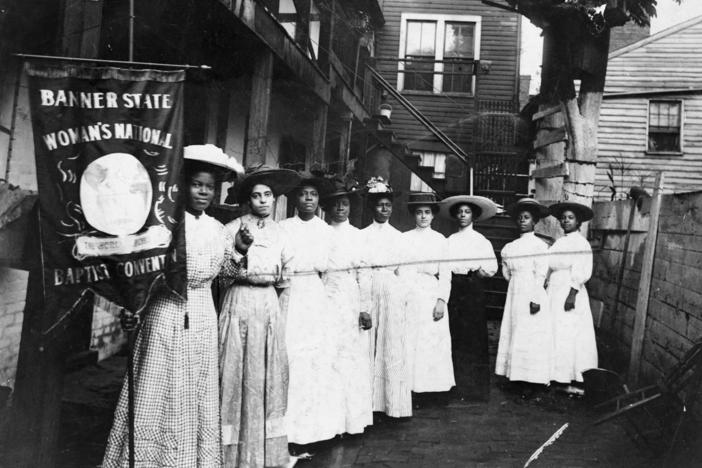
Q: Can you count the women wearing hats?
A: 9